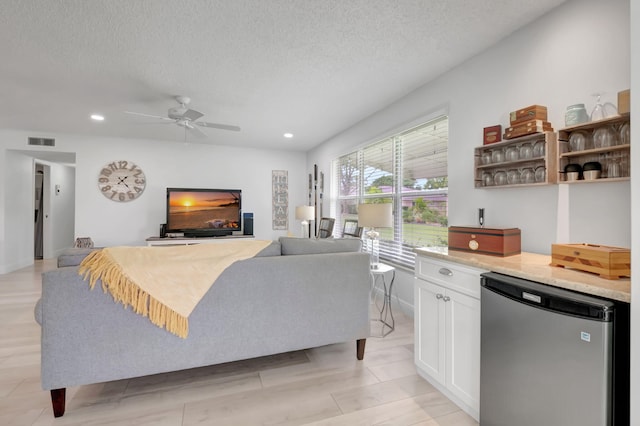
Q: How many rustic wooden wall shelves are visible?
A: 2